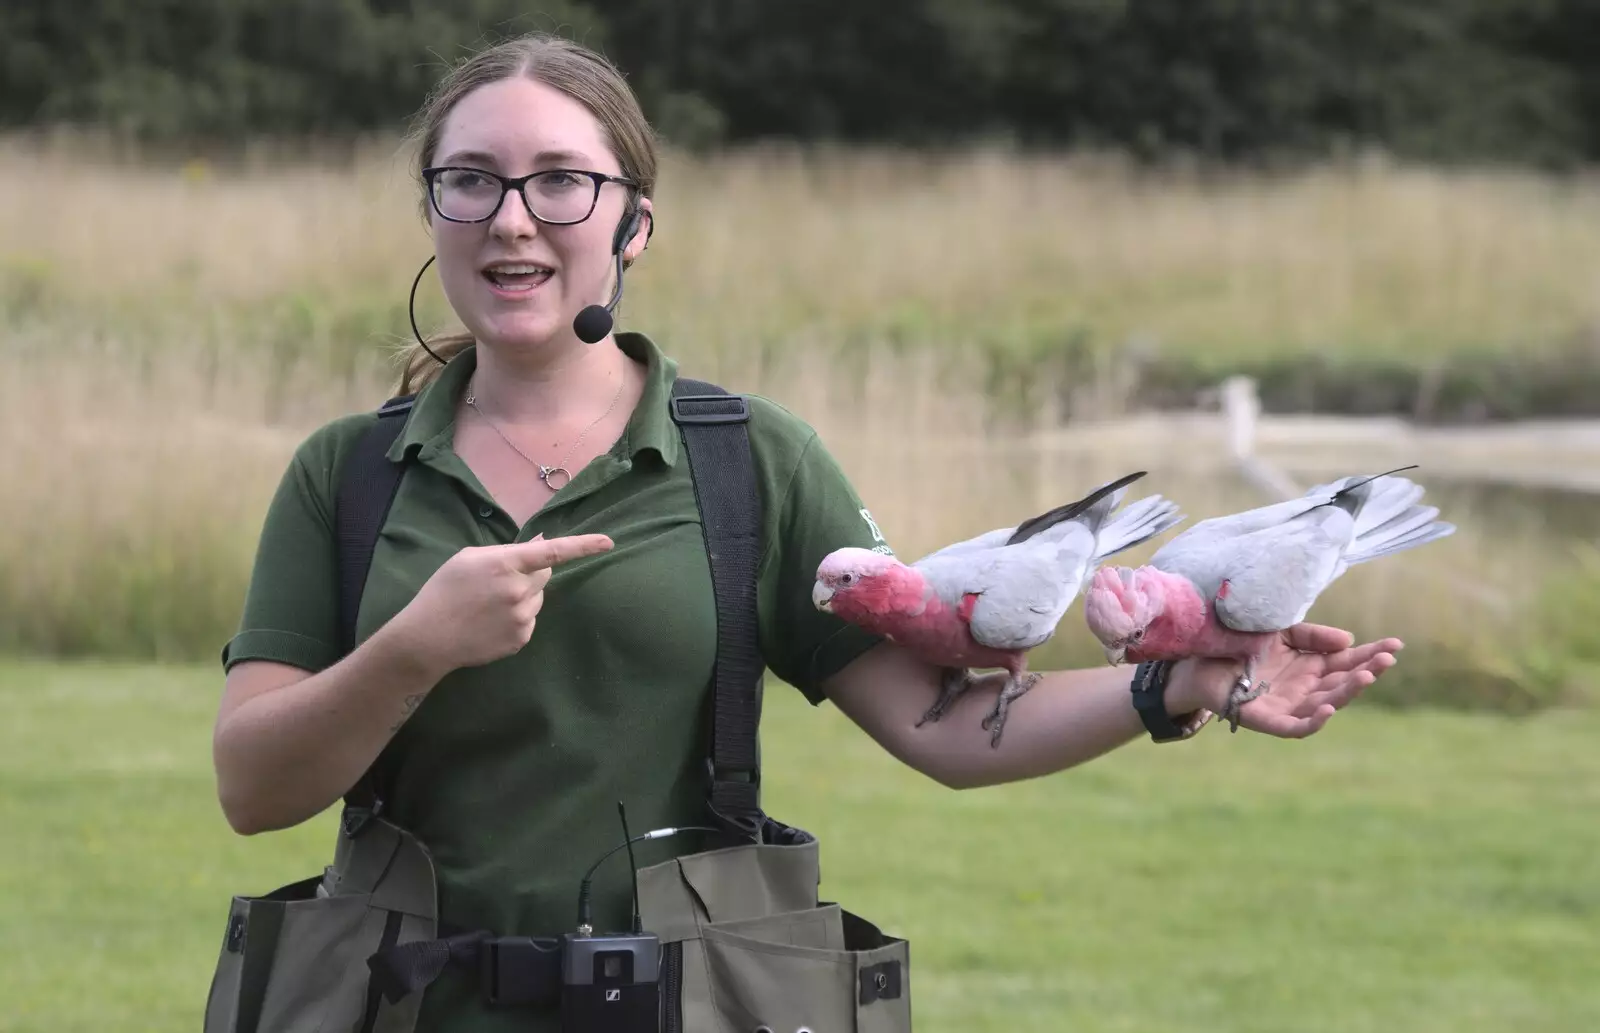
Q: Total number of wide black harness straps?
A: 2